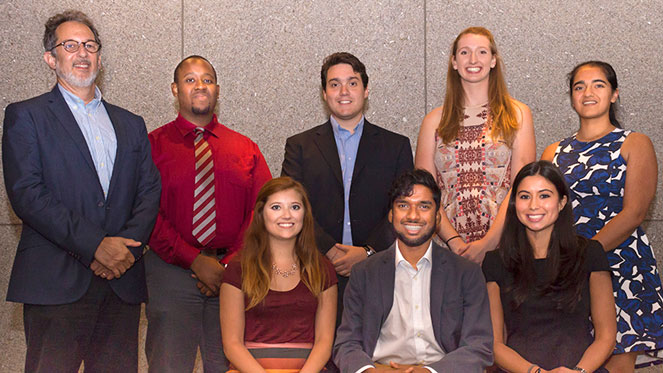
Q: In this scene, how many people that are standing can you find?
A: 5